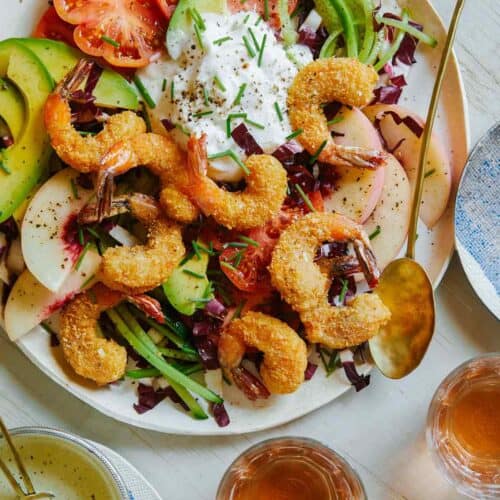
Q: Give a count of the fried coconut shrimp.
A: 9